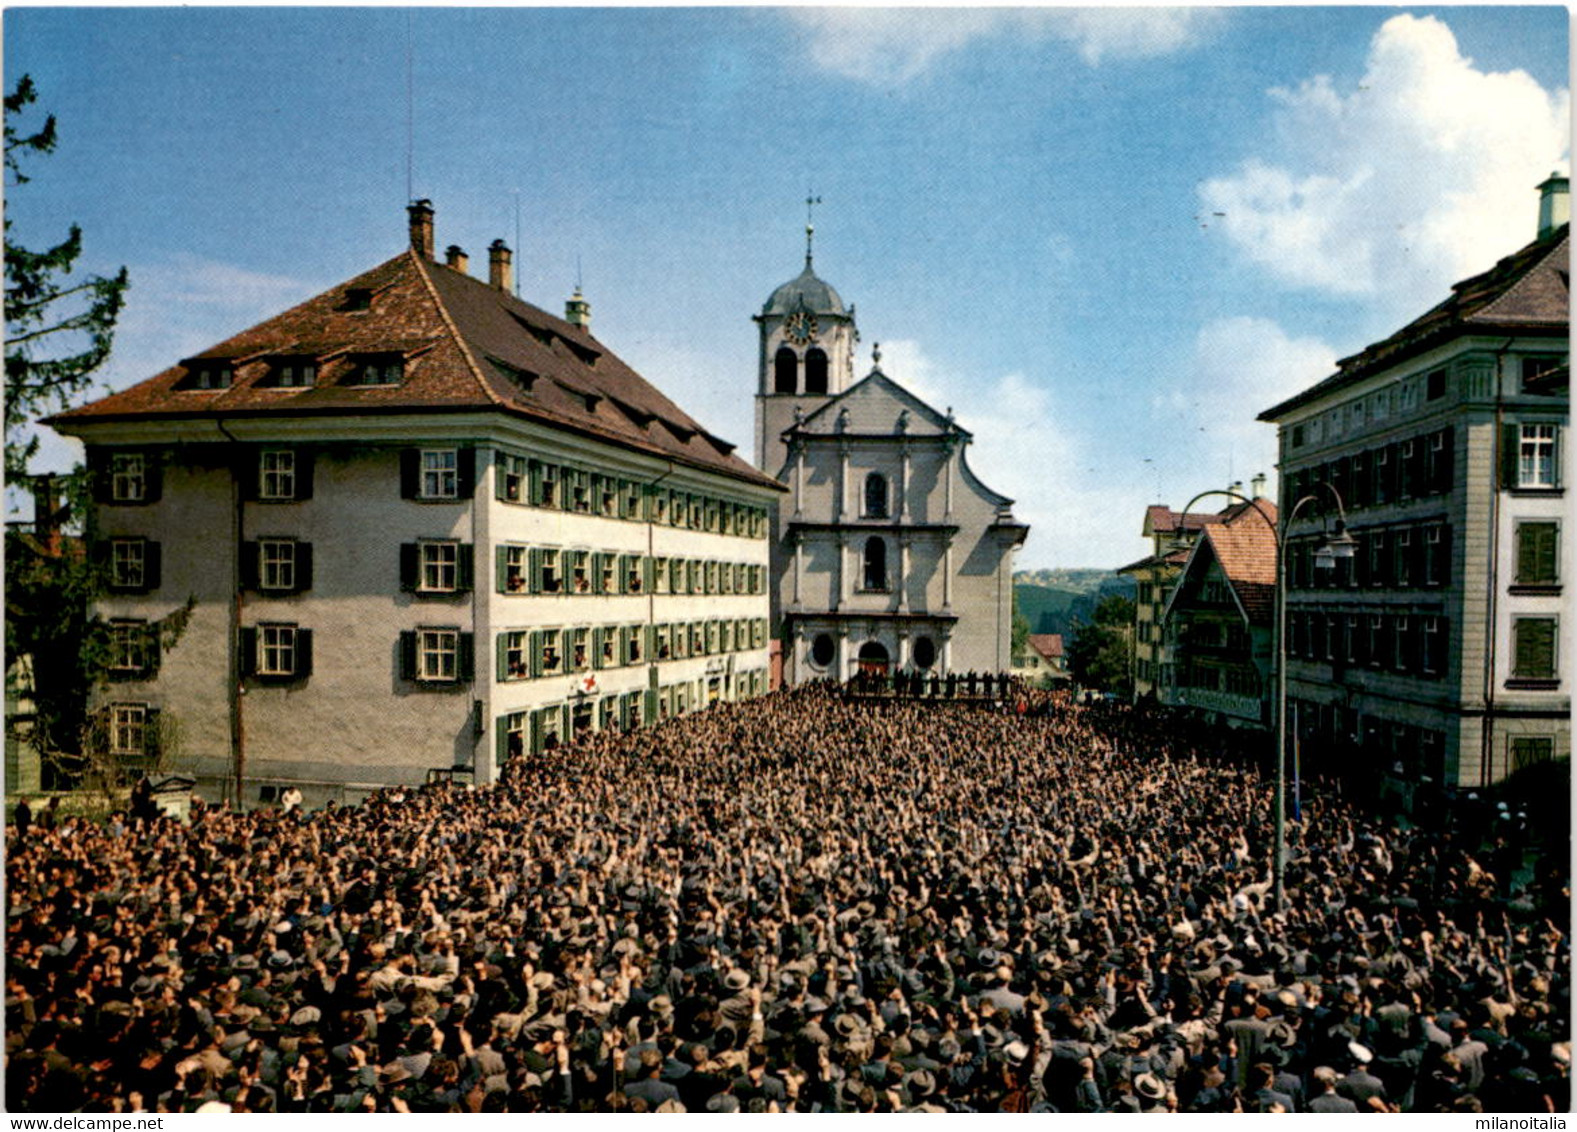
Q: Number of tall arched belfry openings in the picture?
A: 2